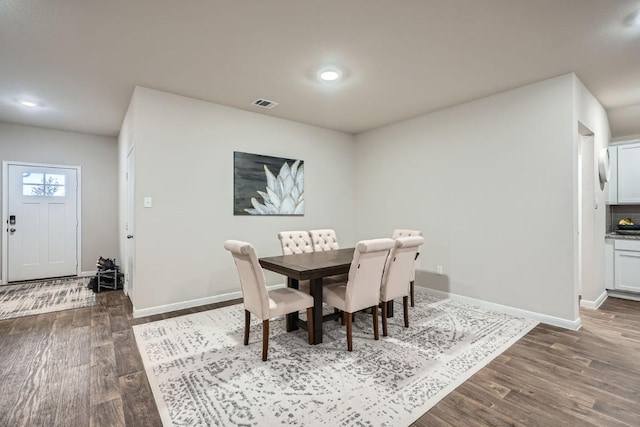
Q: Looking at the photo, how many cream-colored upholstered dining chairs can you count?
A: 6